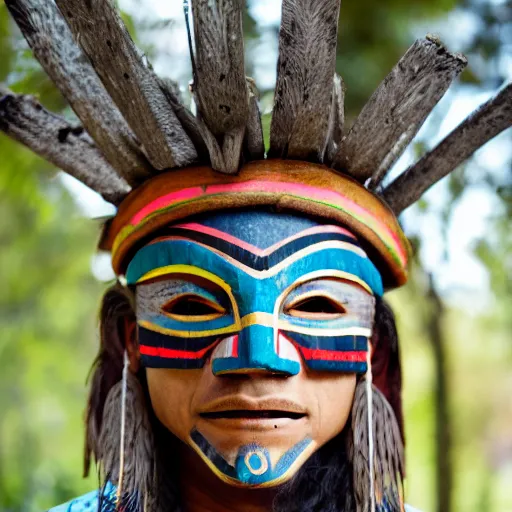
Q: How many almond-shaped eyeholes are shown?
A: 2